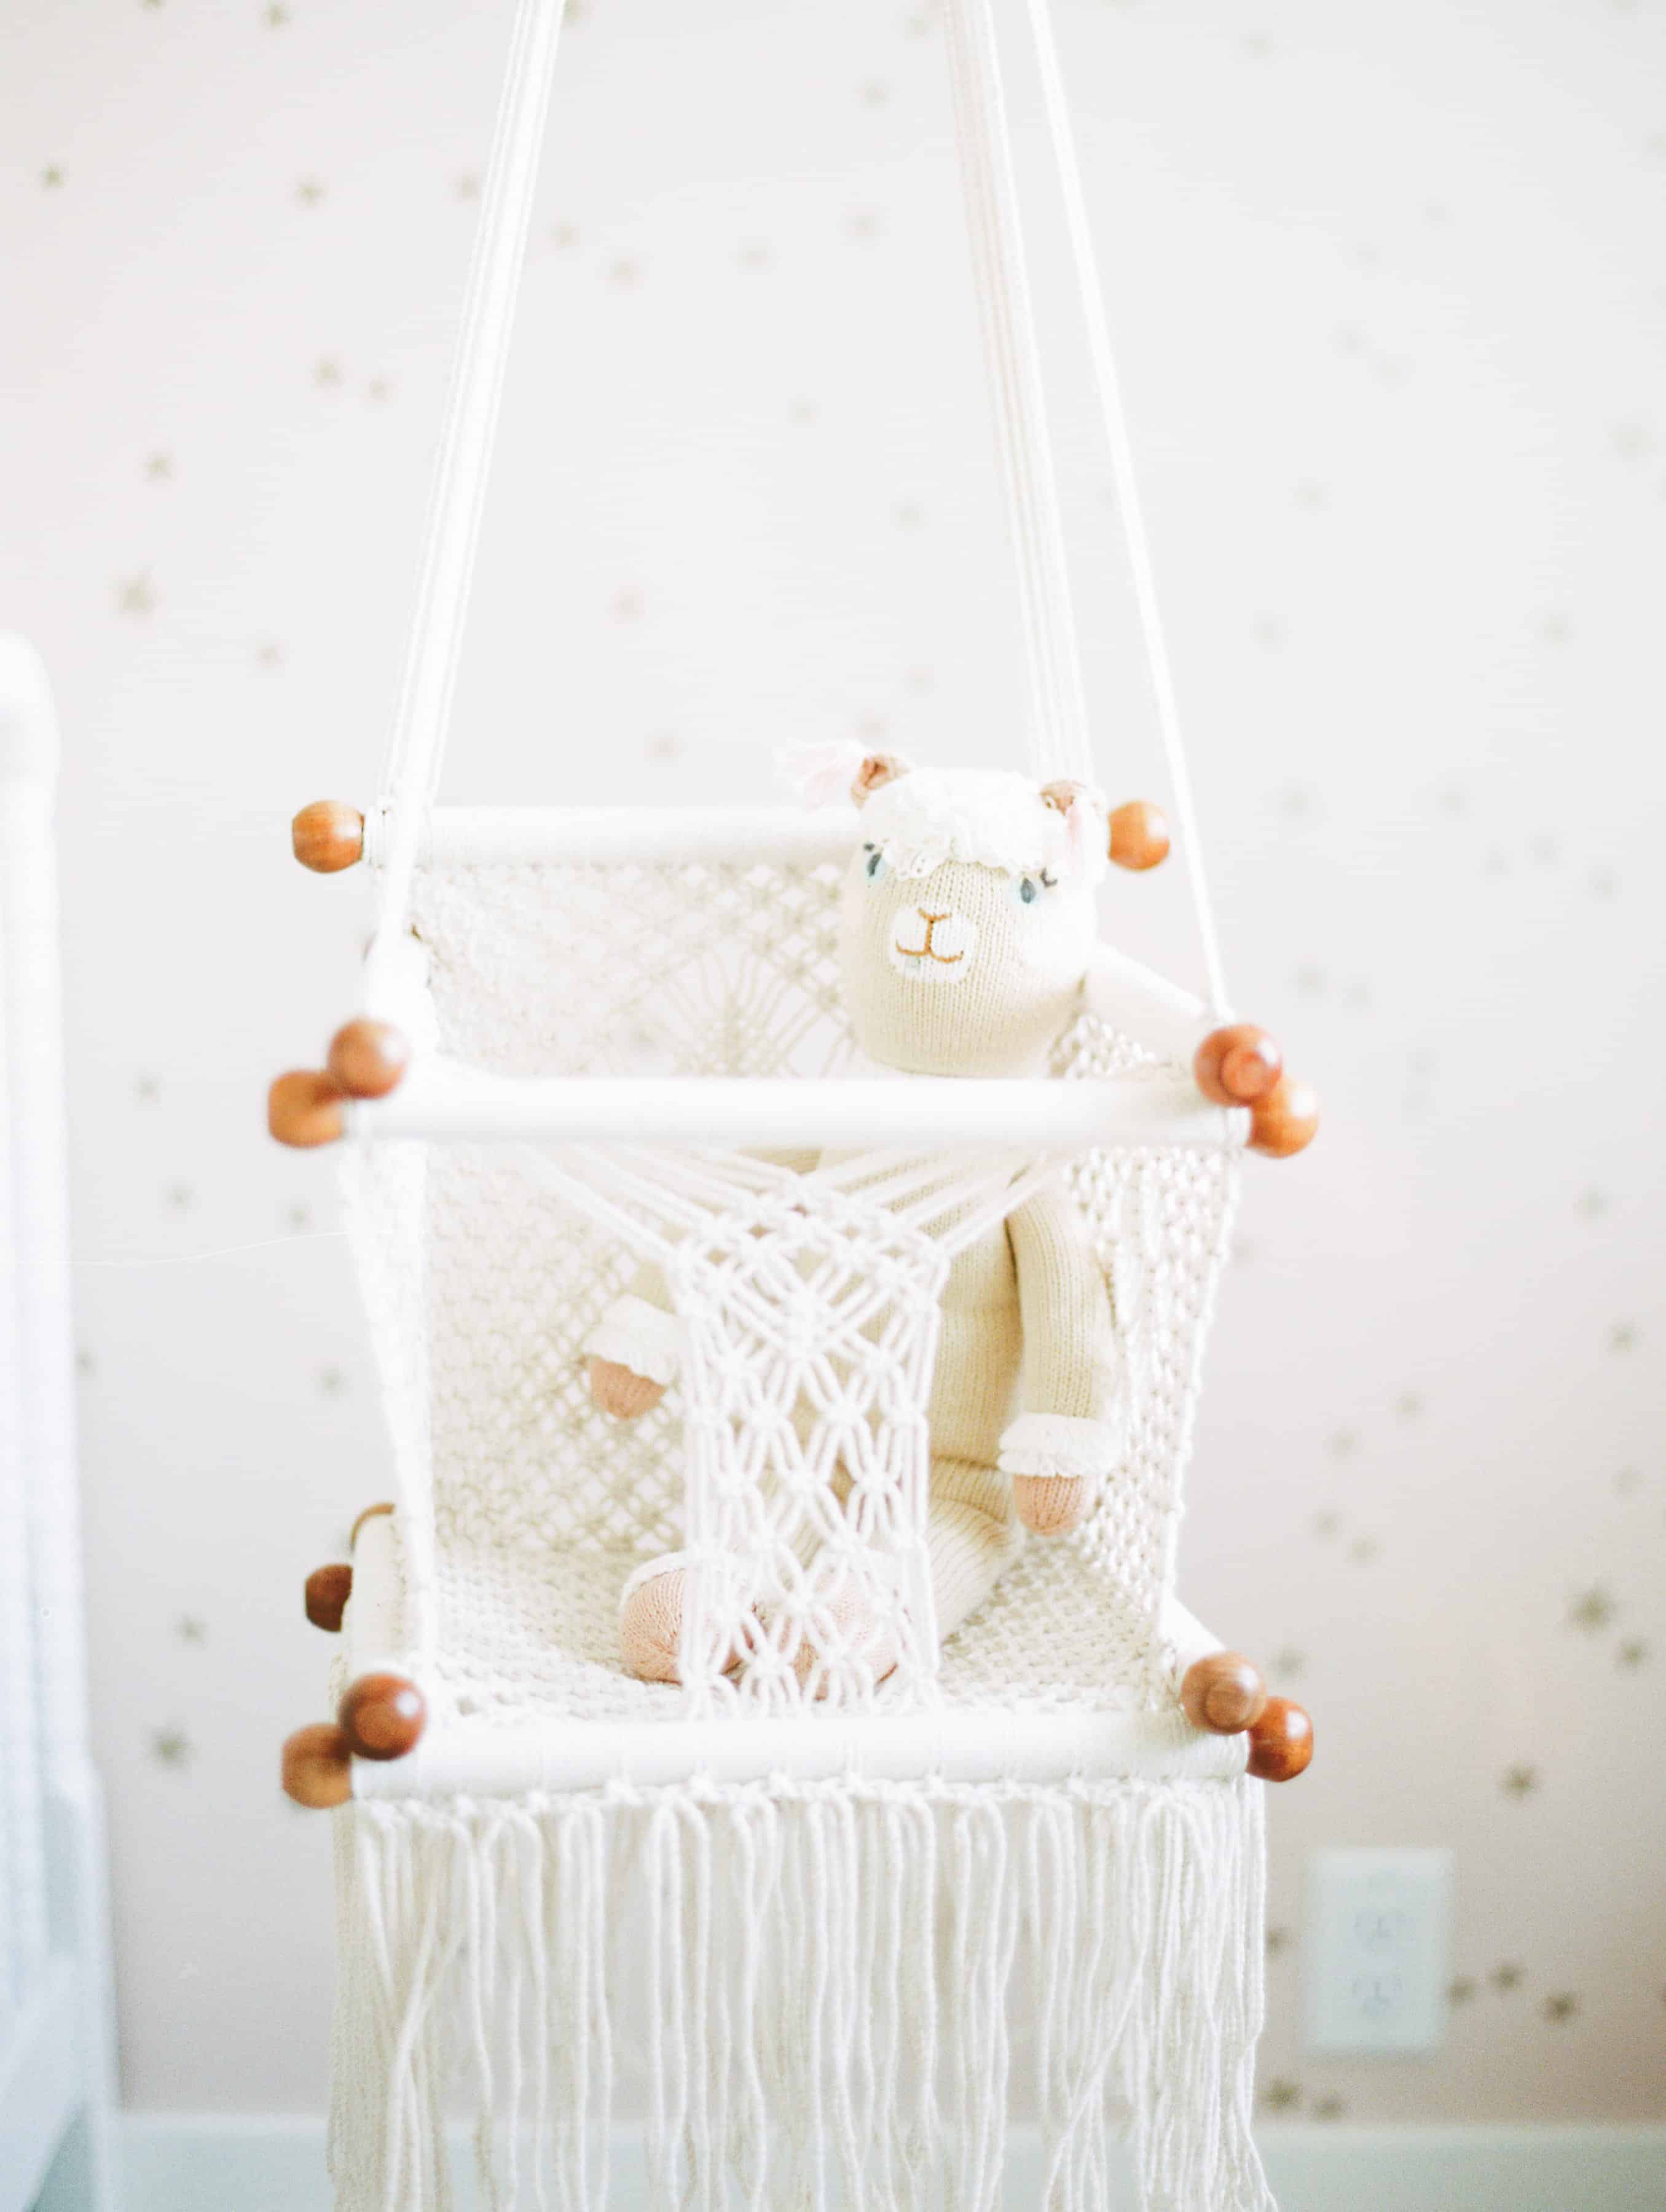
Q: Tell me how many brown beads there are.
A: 12